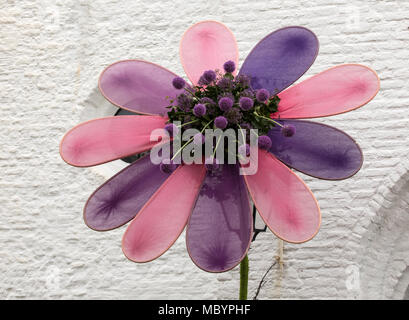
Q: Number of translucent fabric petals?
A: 10